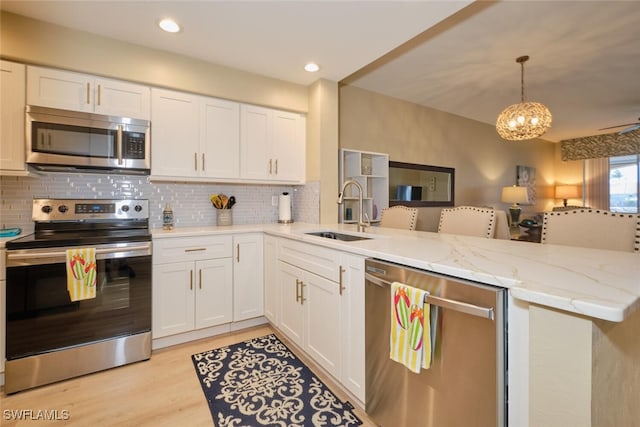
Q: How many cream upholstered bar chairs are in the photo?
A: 3